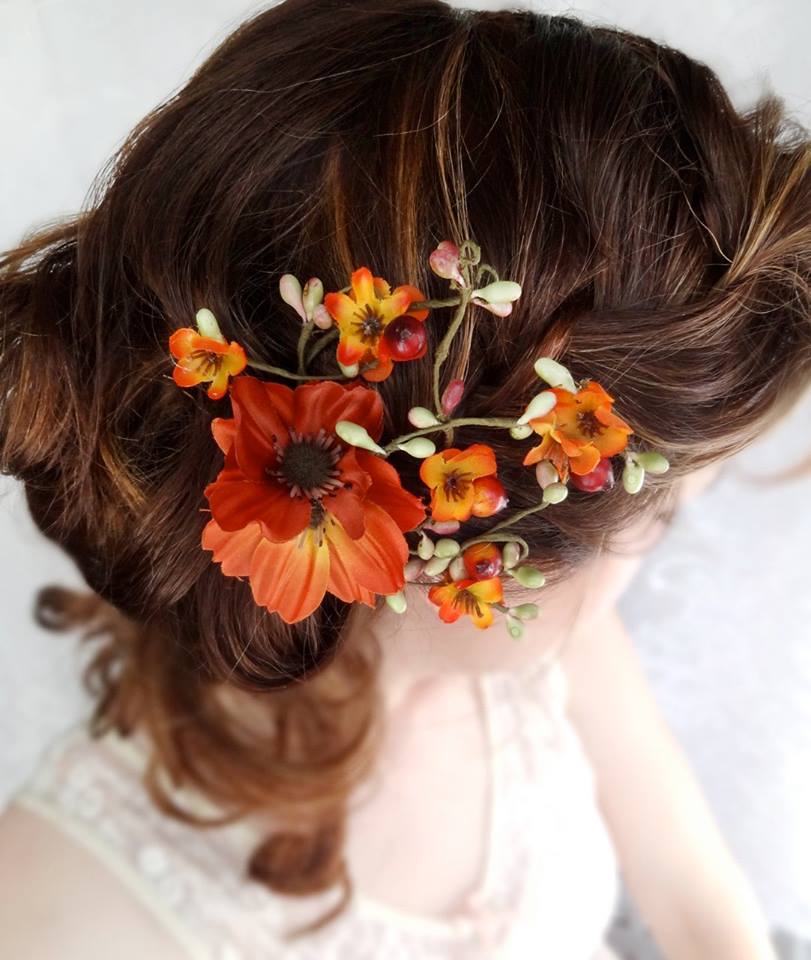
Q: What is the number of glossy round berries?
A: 4